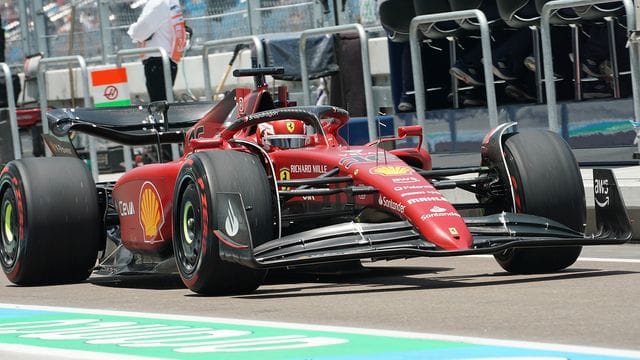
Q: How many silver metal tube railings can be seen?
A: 7